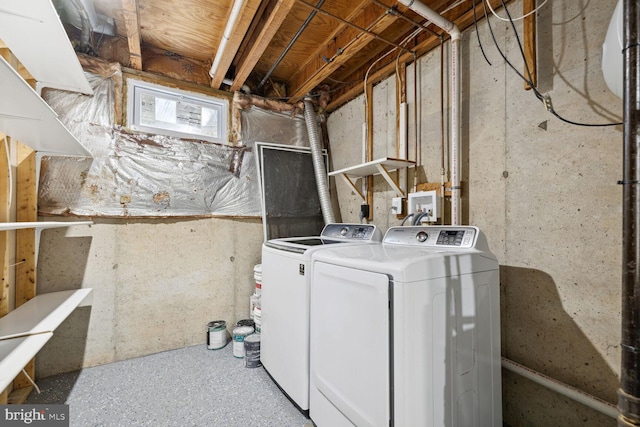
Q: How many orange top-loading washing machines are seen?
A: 0